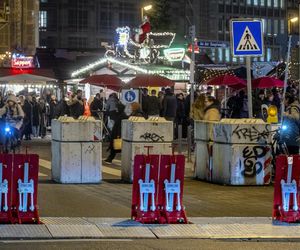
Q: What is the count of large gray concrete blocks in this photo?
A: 3